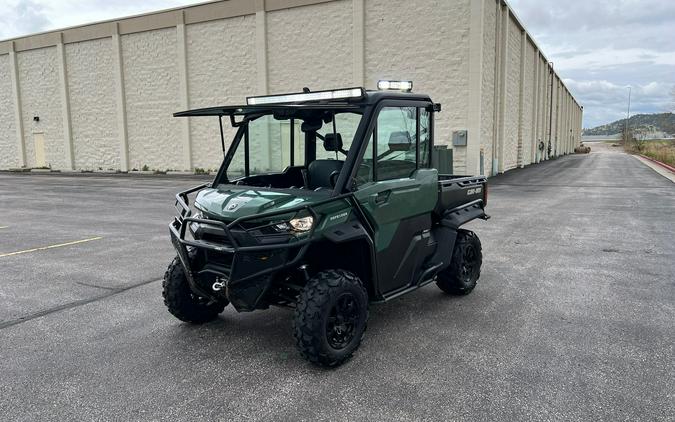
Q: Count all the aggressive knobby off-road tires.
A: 3